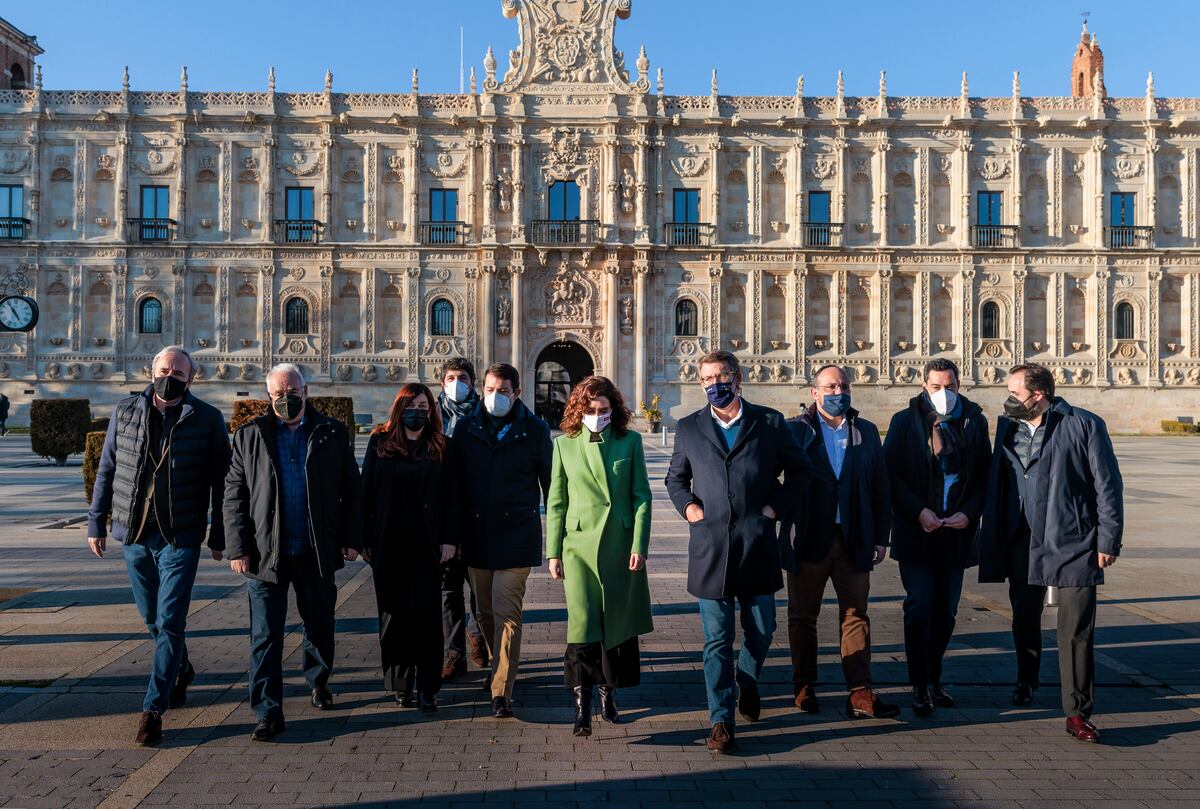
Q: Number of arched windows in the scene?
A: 6